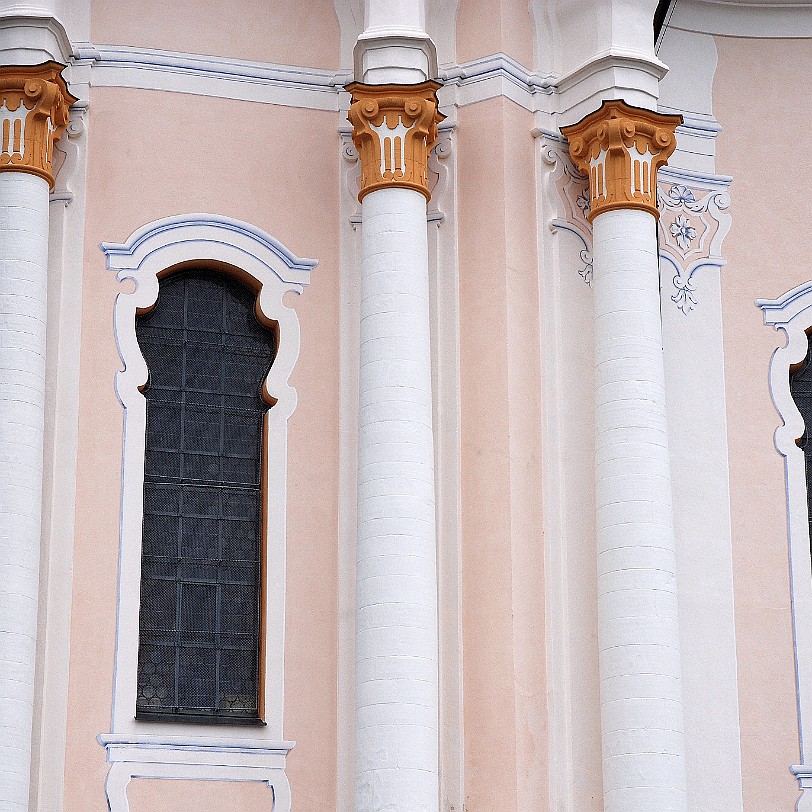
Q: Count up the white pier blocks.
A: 3